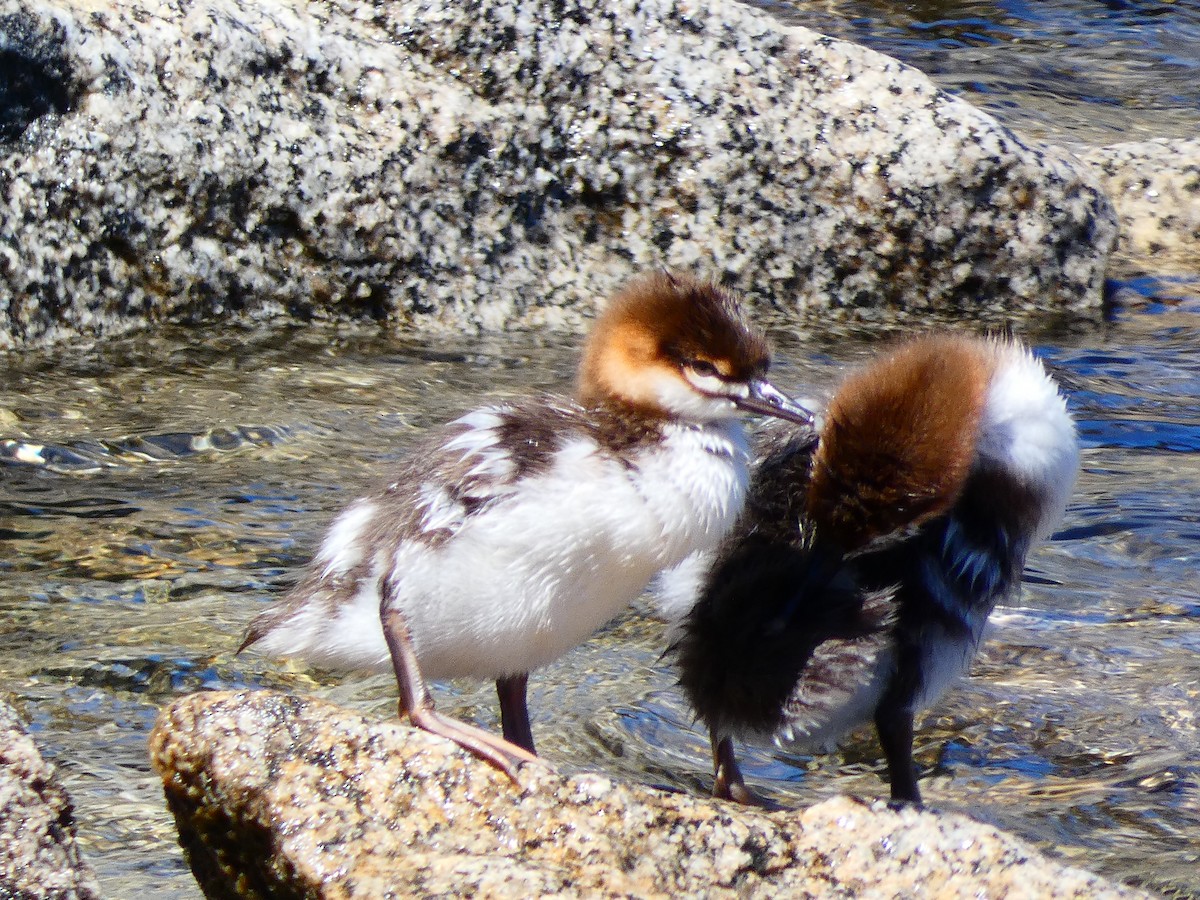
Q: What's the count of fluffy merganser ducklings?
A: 2